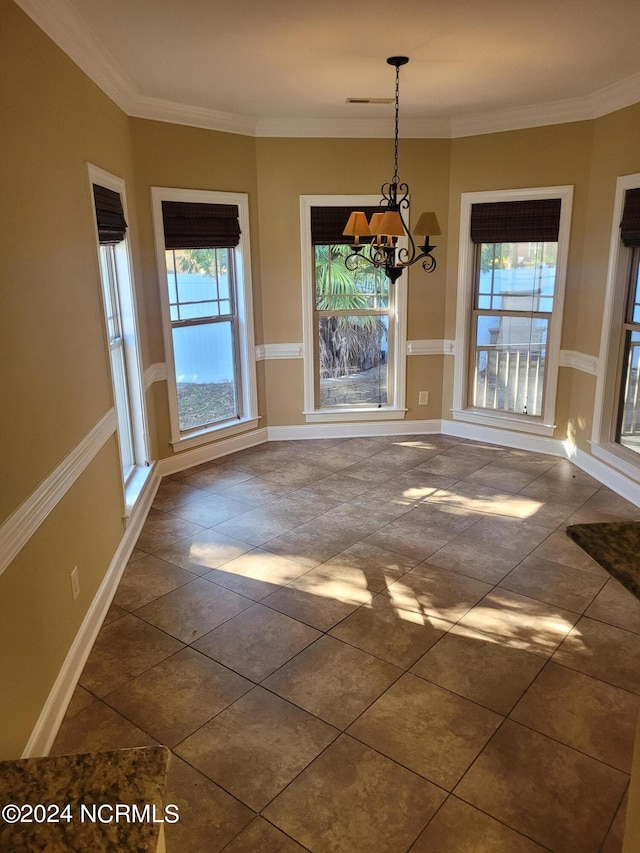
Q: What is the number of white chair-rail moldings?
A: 5